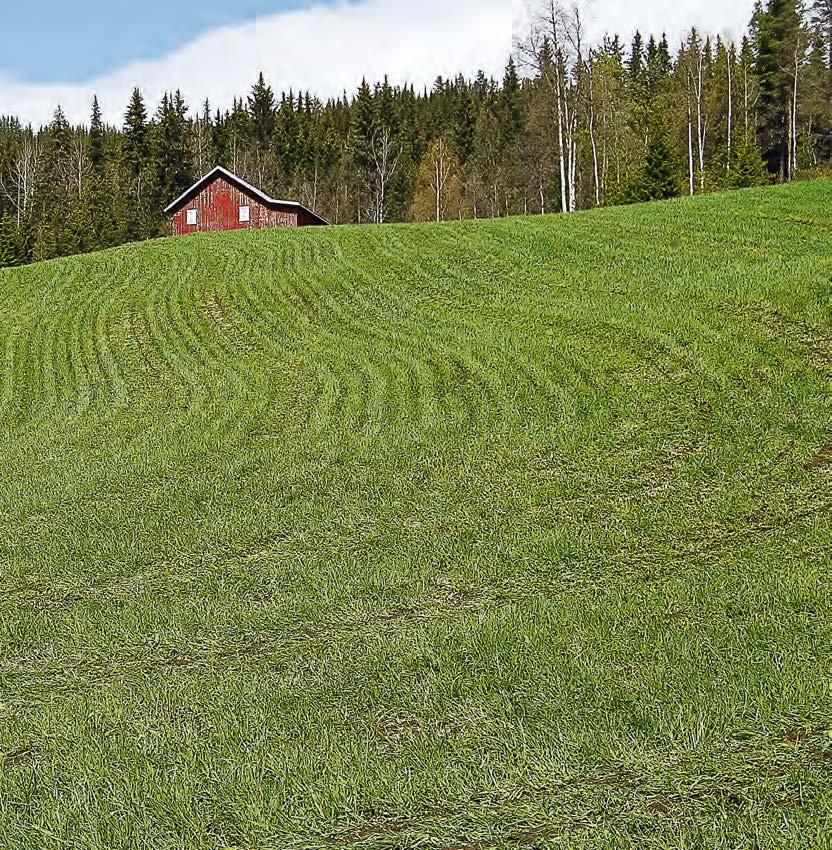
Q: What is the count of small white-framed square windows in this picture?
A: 2